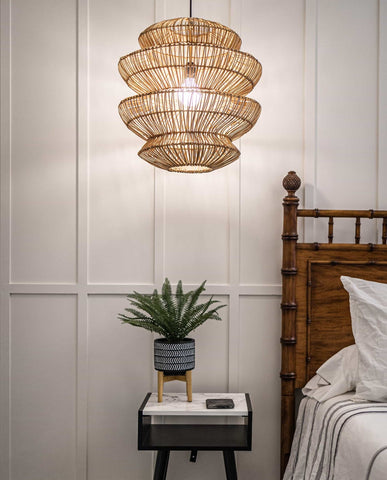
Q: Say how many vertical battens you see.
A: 6